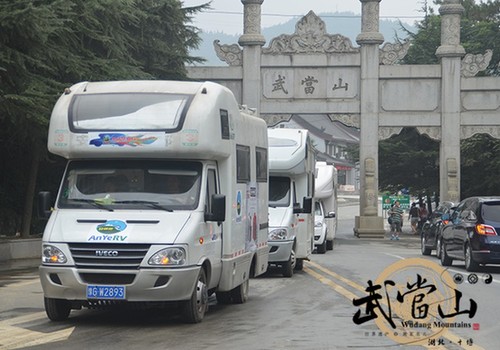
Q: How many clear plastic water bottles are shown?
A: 0